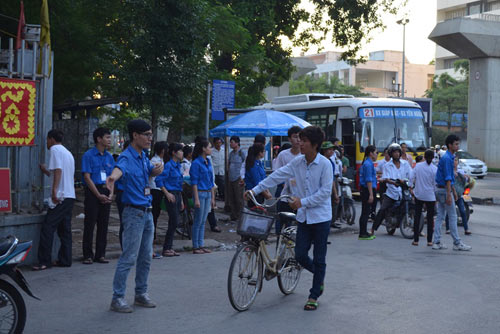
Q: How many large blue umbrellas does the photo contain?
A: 1